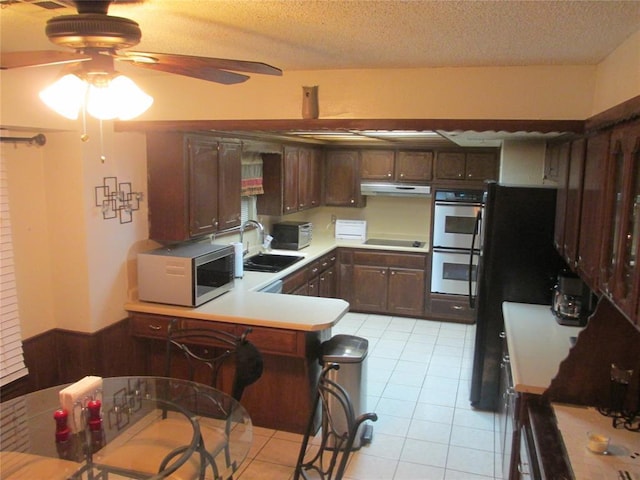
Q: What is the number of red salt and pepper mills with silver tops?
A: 2